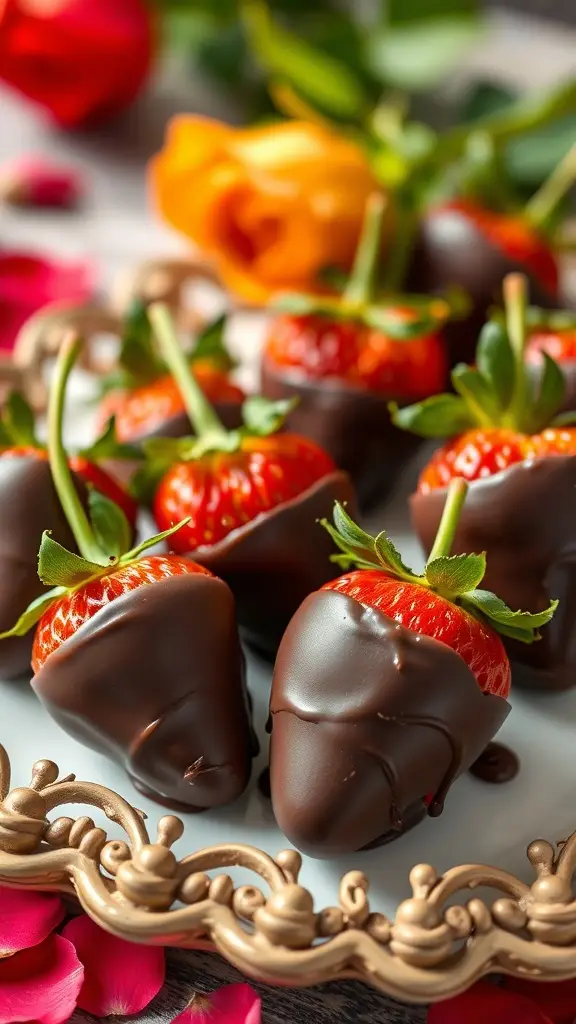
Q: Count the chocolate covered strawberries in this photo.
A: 9